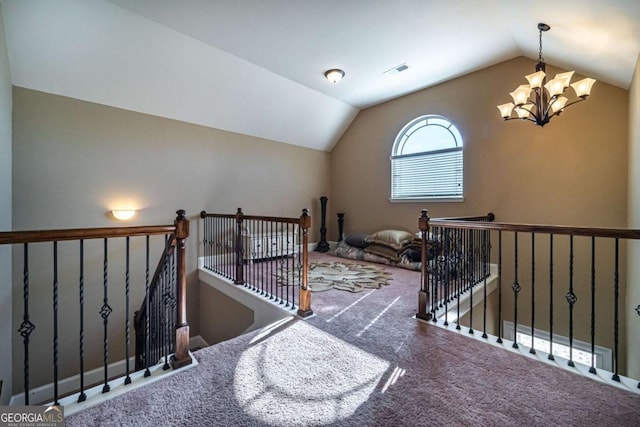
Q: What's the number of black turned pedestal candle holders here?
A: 2